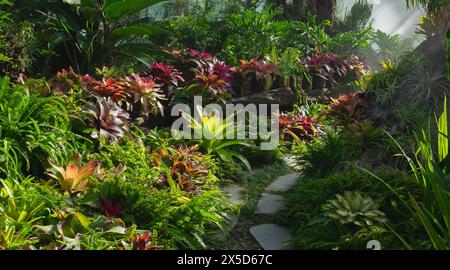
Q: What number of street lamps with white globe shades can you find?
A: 0